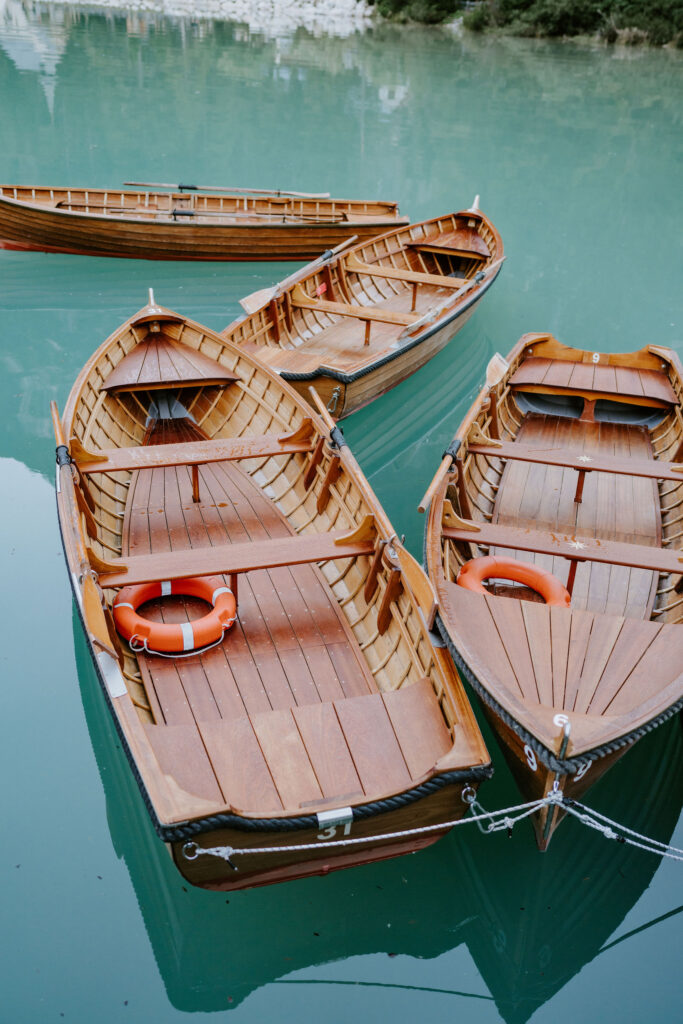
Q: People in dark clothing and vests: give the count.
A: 0